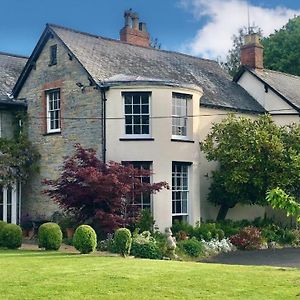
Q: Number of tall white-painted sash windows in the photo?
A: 5